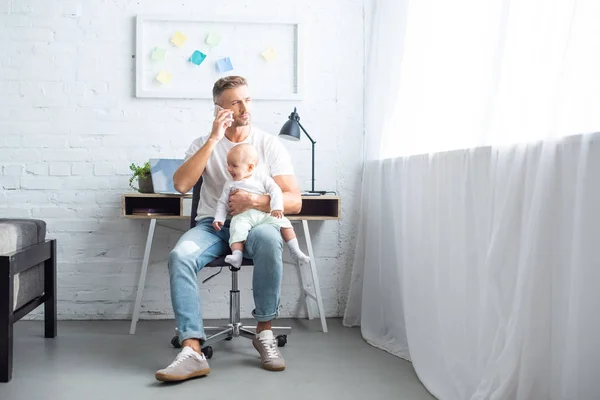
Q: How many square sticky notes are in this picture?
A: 7